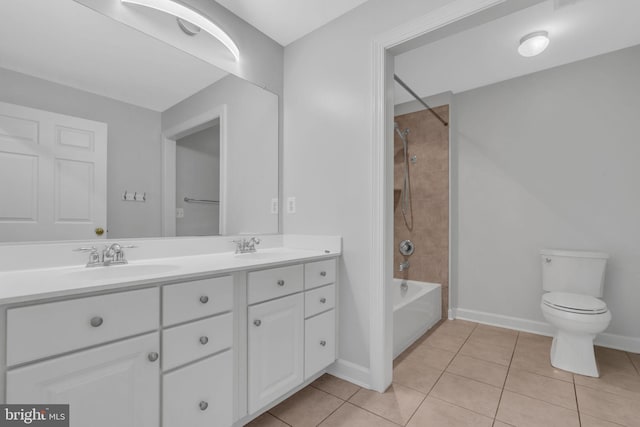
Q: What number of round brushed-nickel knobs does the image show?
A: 10